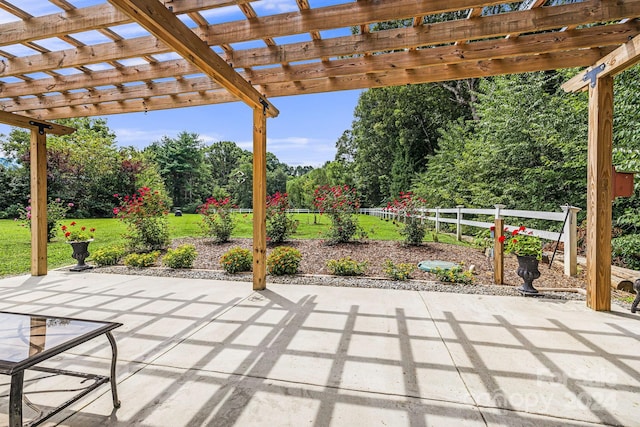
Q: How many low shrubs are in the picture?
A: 8